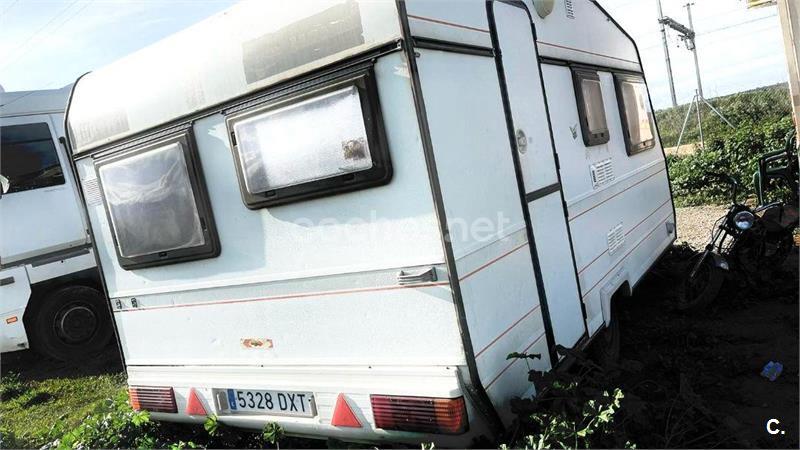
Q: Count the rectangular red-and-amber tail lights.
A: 2